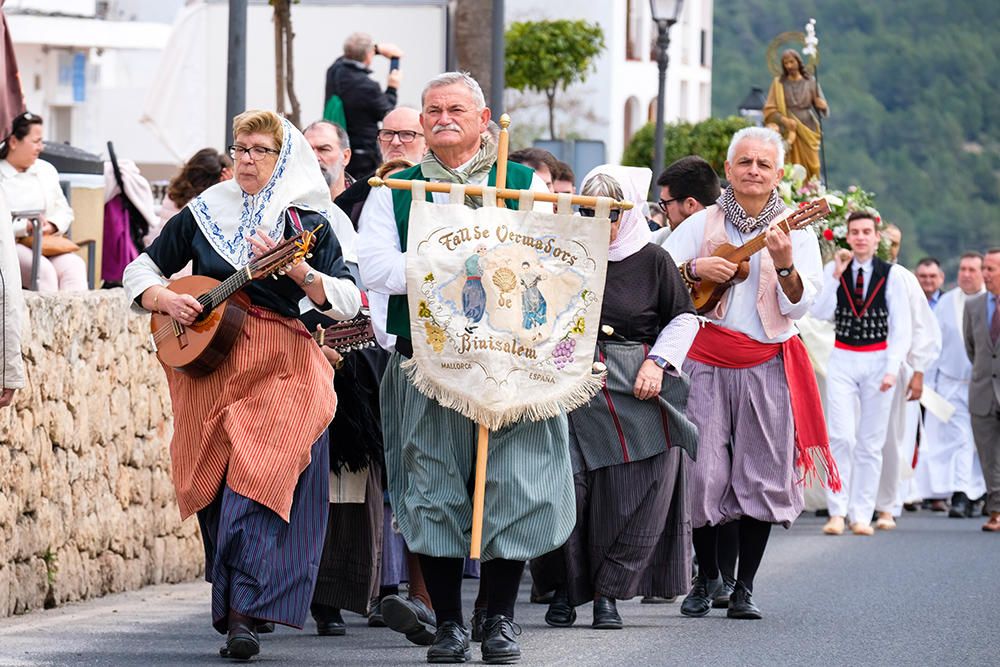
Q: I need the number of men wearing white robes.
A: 1